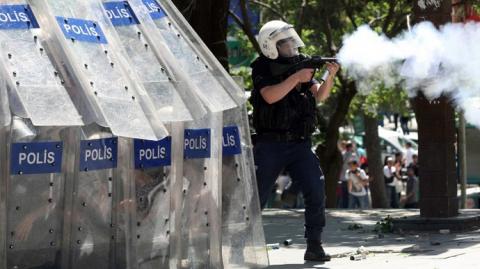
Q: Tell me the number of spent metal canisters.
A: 3